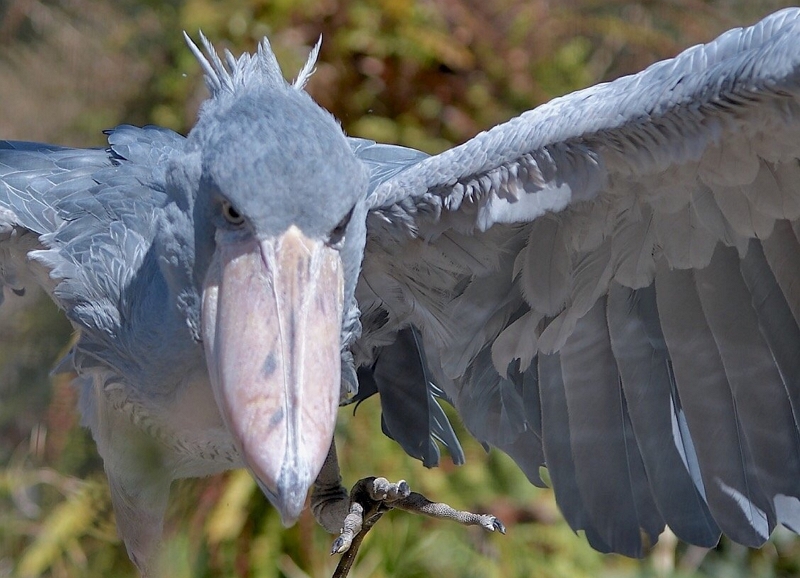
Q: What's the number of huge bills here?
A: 1